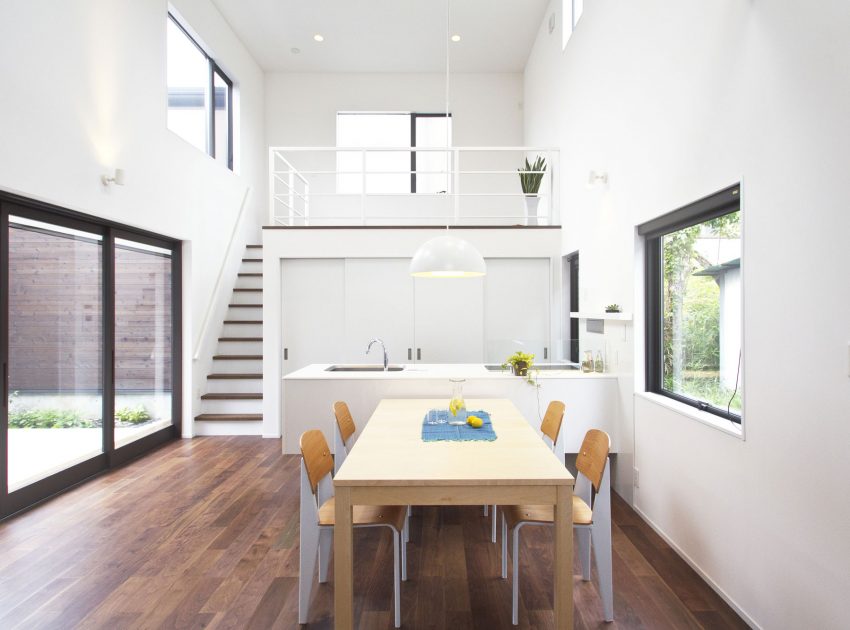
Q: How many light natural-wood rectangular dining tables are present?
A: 1